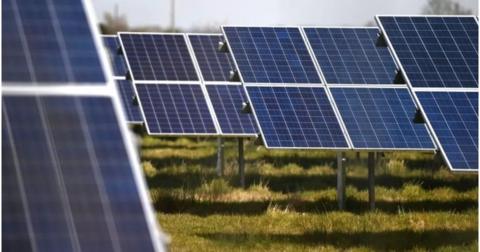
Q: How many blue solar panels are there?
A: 14